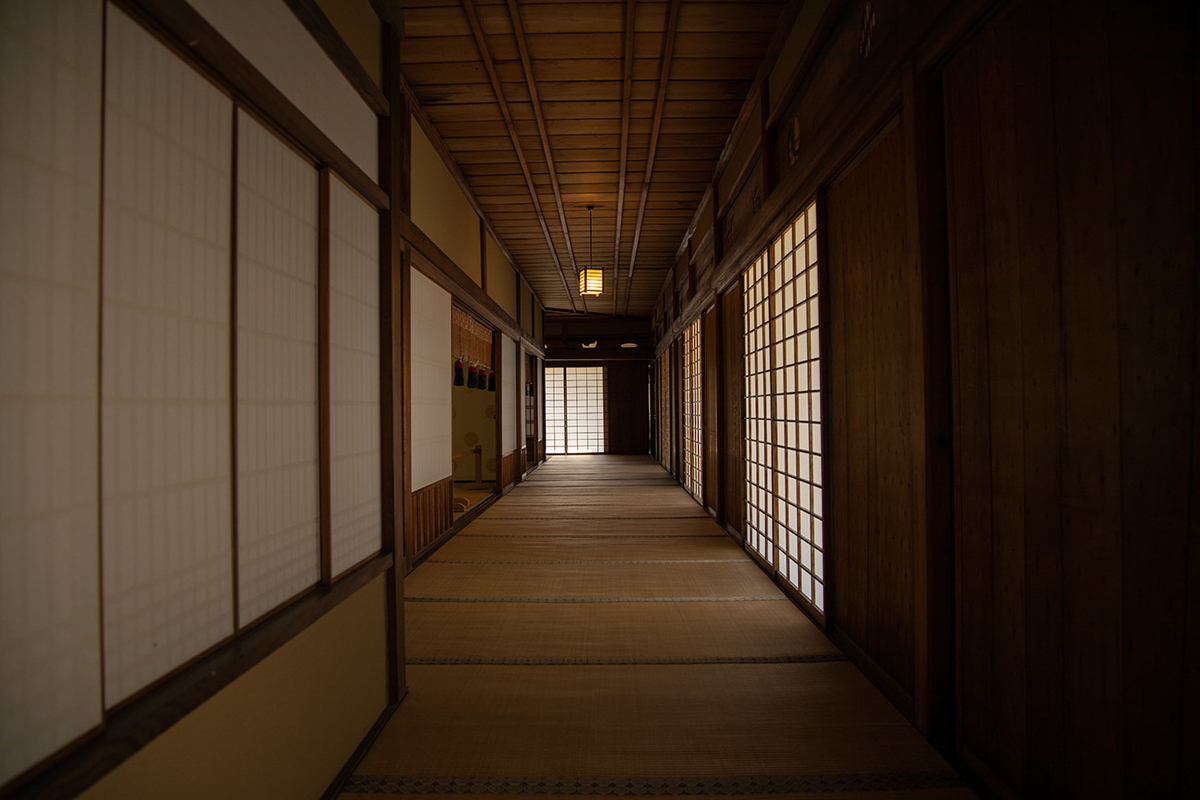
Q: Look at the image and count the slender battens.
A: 4